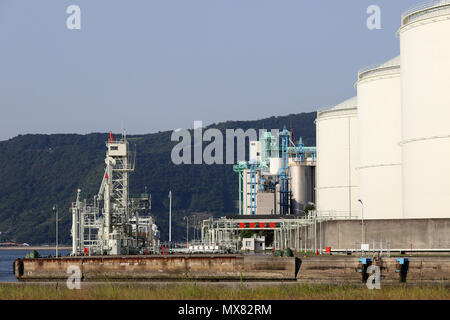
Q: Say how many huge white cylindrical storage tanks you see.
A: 3